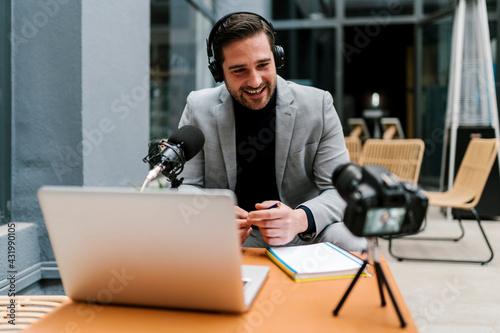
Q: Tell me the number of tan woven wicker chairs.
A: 3